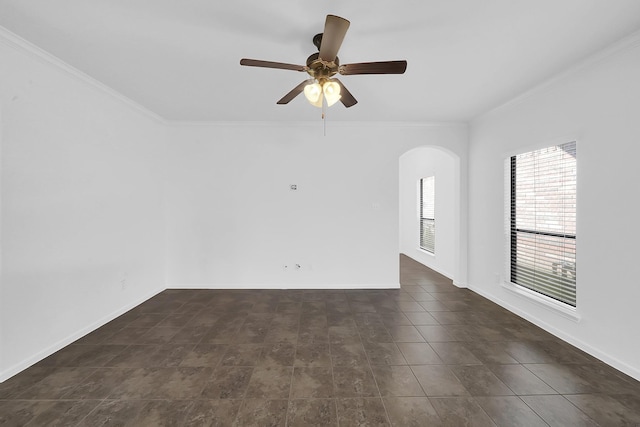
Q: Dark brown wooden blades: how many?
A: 5